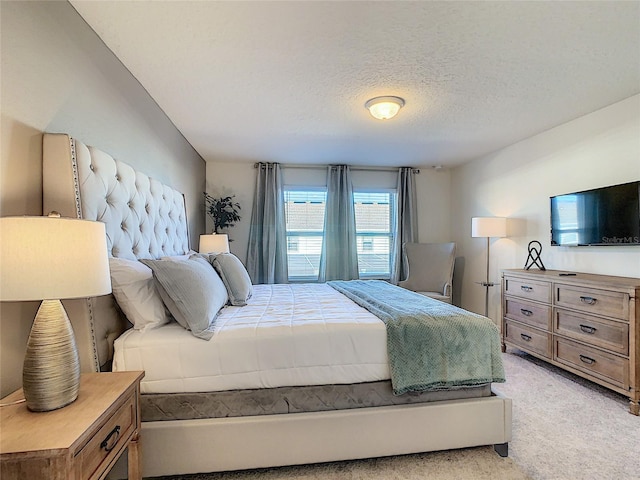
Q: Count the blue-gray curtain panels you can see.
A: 3